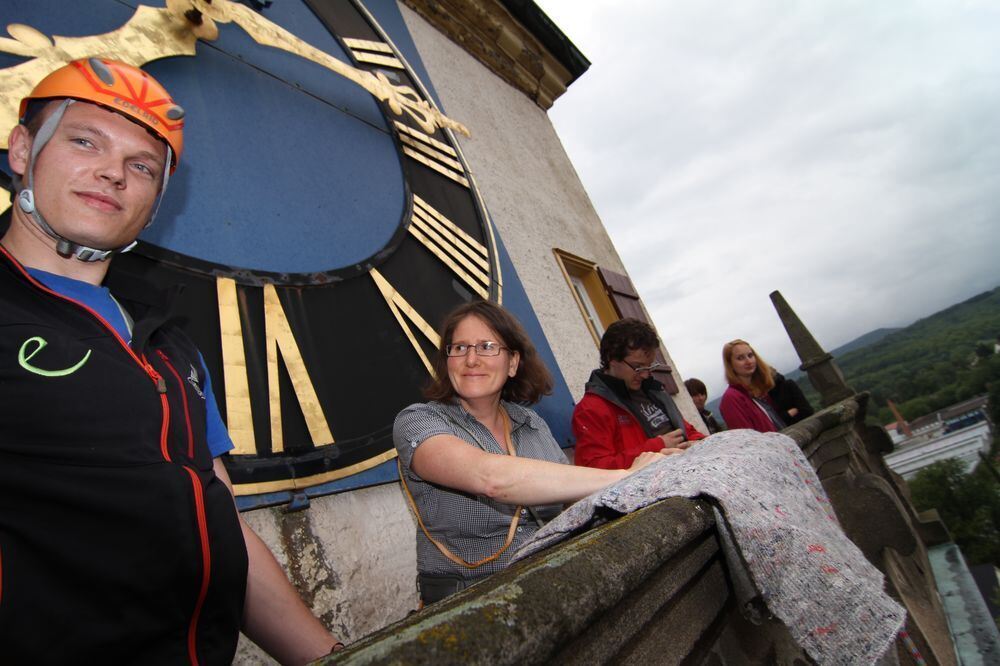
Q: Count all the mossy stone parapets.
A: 1